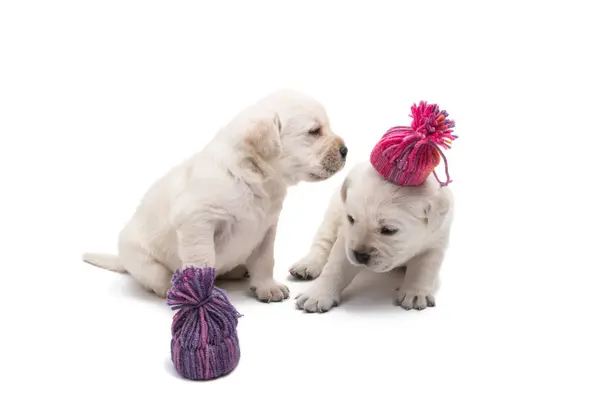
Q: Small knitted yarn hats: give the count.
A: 2